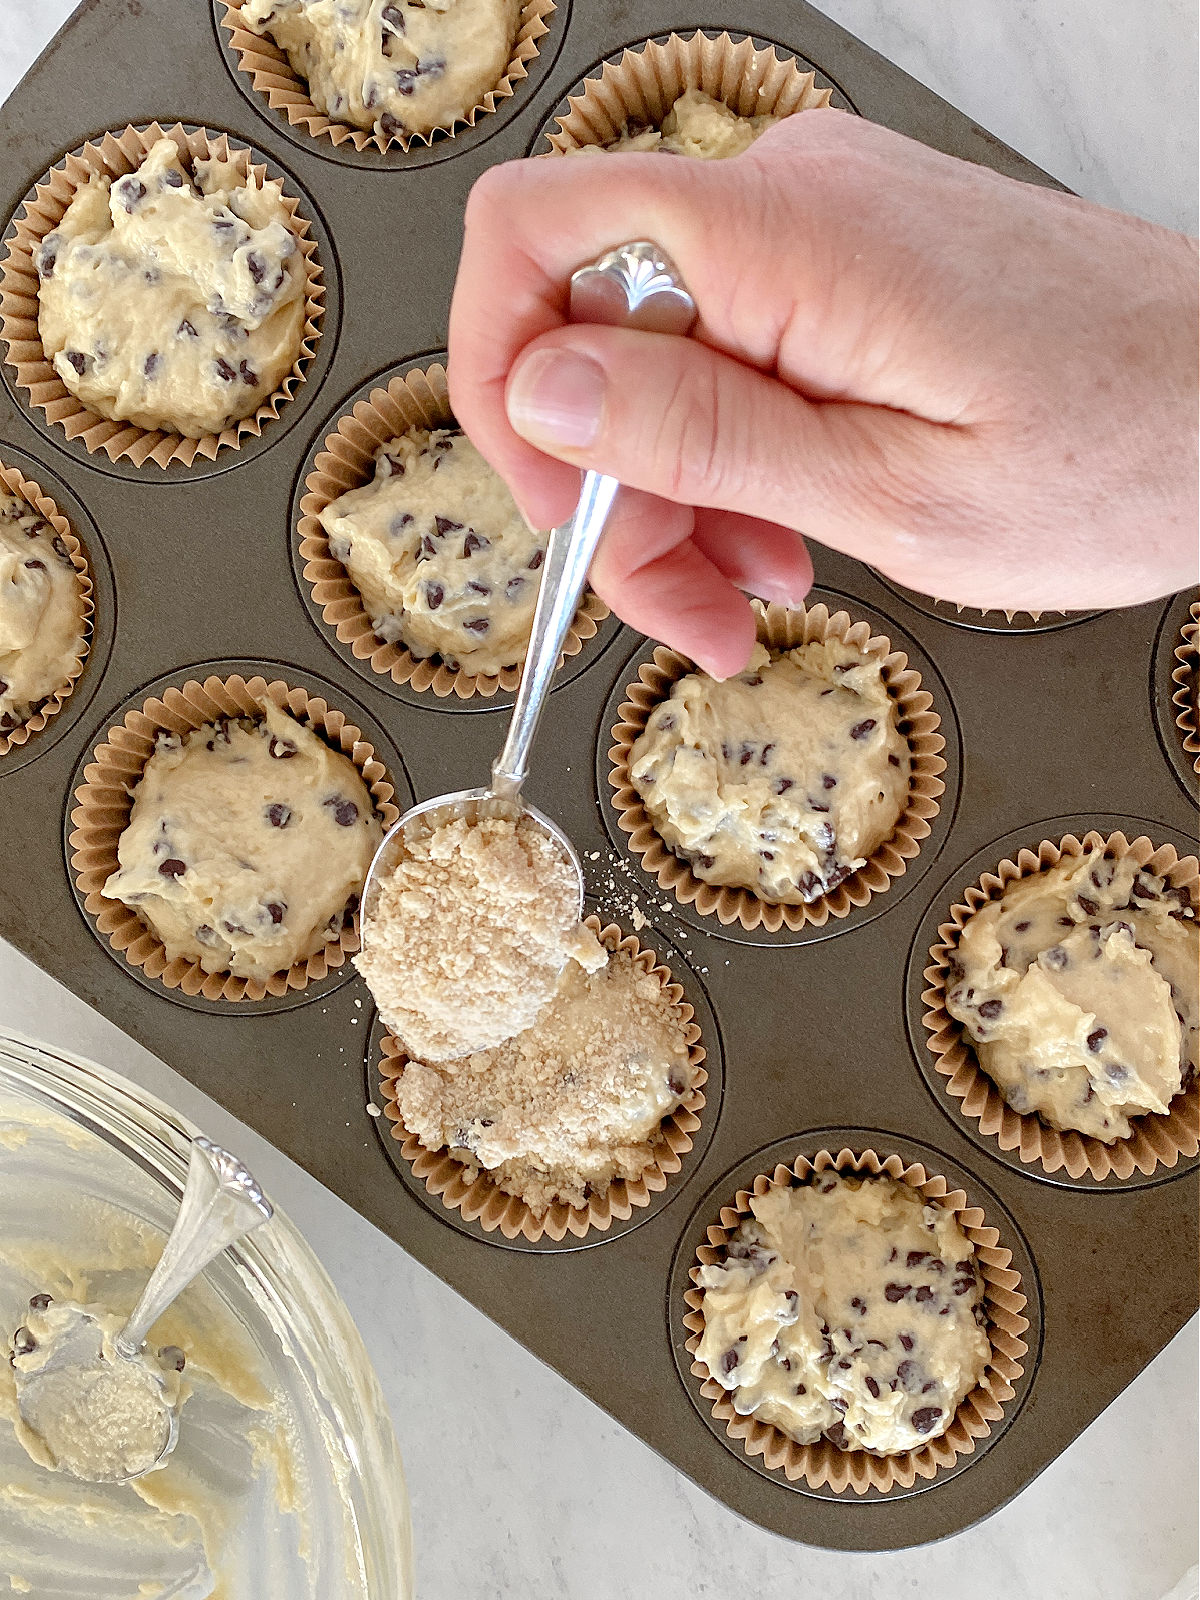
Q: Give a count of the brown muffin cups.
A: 12